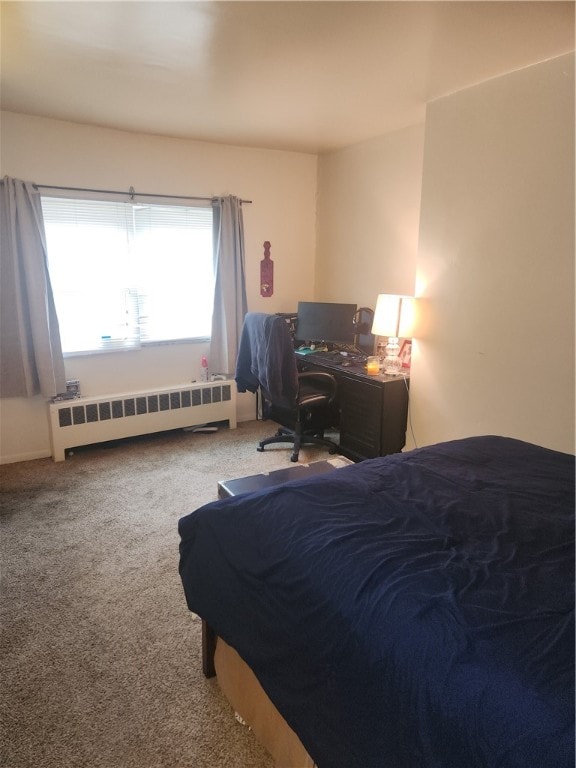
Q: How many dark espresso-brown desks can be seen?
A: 1